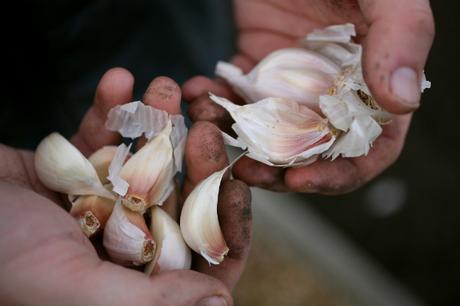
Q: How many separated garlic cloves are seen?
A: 7